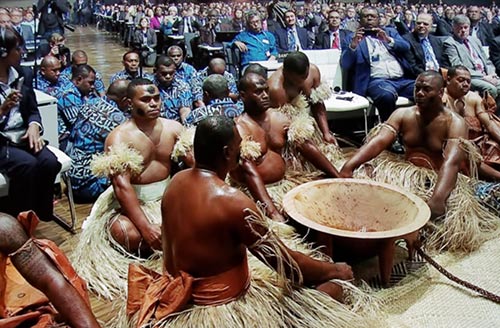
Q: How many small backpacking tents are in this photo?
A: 0